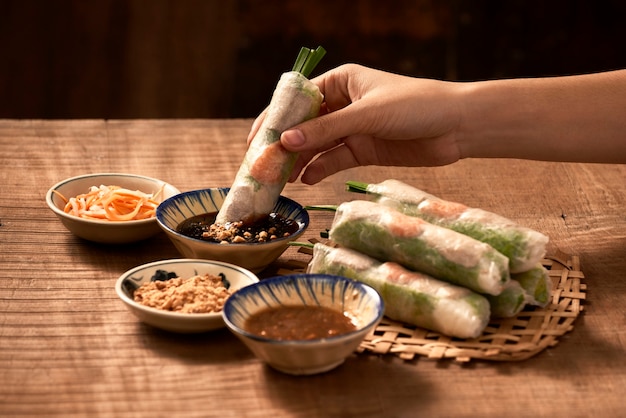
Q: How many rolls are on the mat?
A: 5